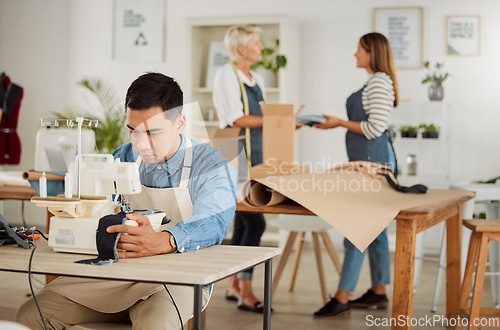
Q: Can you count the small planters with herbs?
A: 2